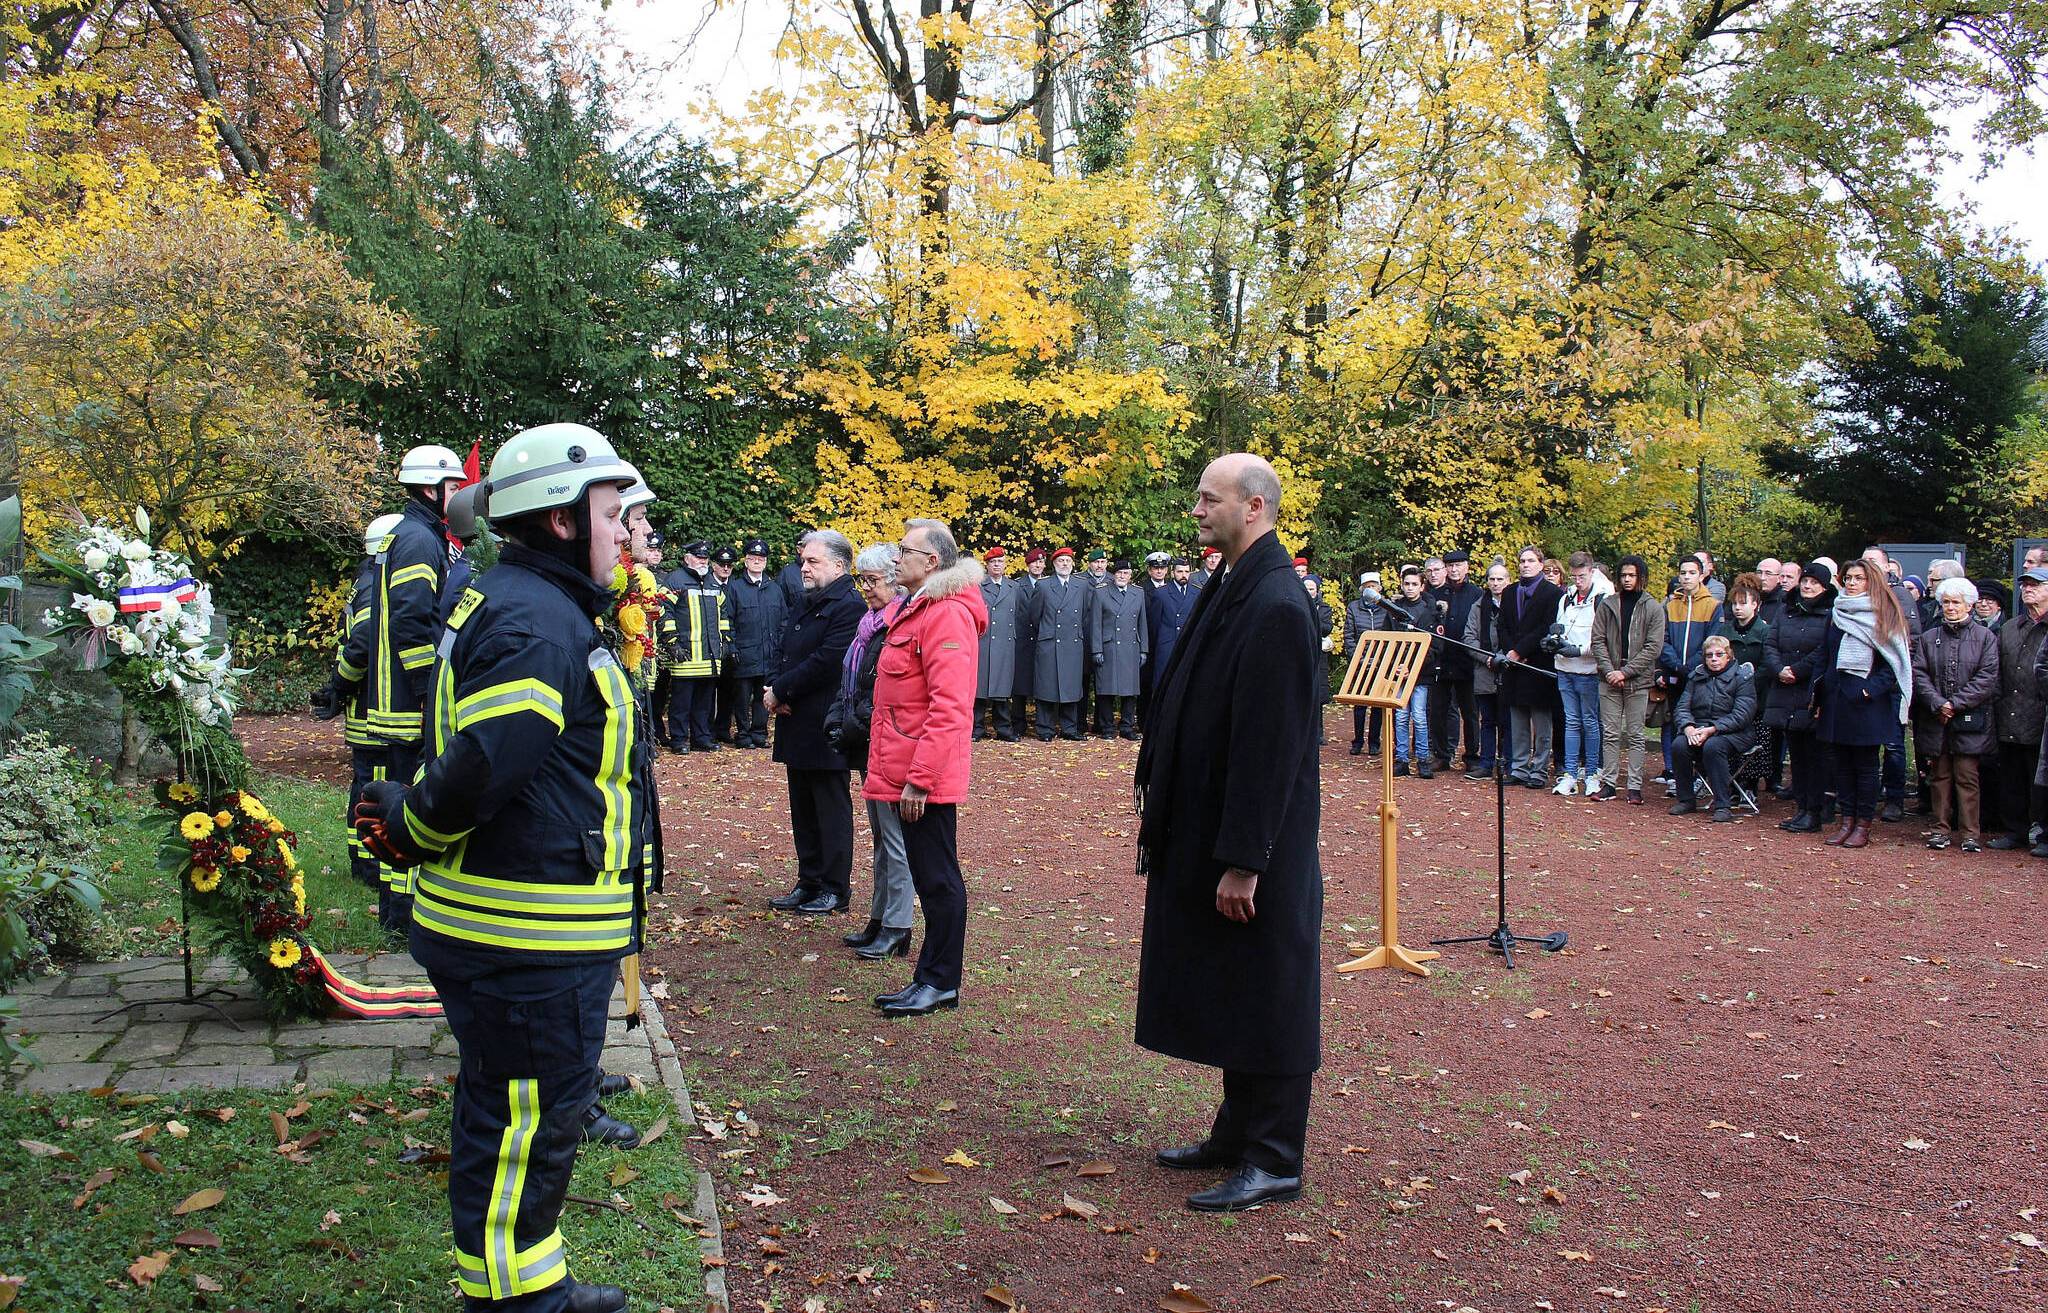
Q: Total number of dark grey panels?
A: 2